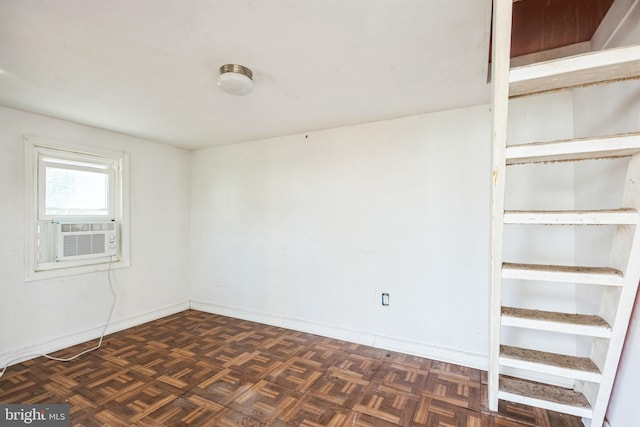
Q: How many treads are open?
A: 7